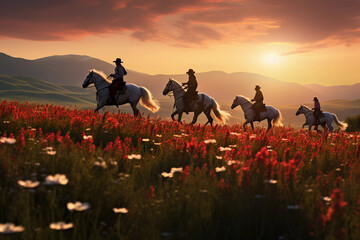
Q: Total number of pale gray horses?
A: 4